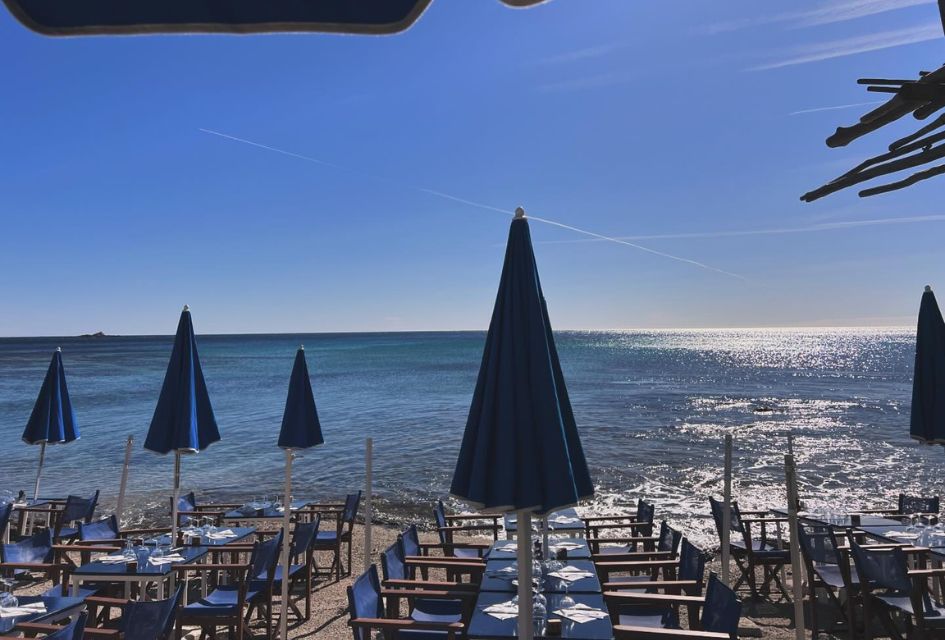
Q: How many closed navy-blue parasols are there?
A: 5